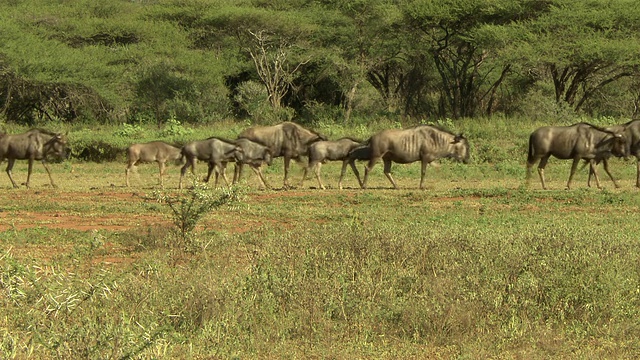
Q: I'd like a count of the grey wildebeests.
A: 9